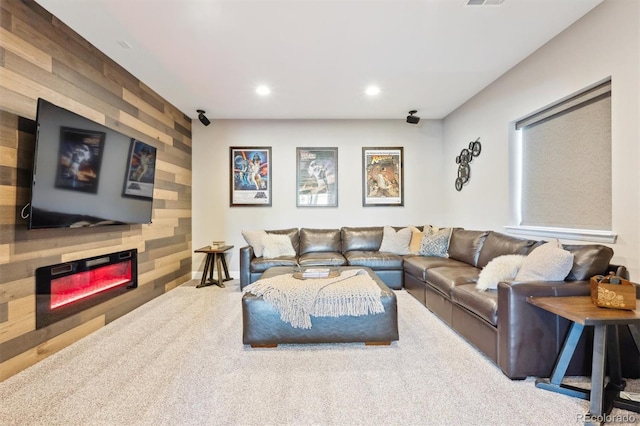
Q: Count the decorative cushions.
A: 7